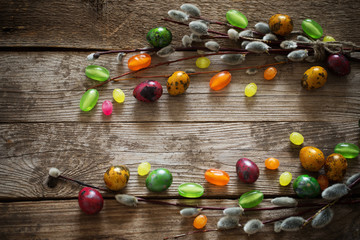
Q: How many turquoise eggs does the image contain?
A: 0